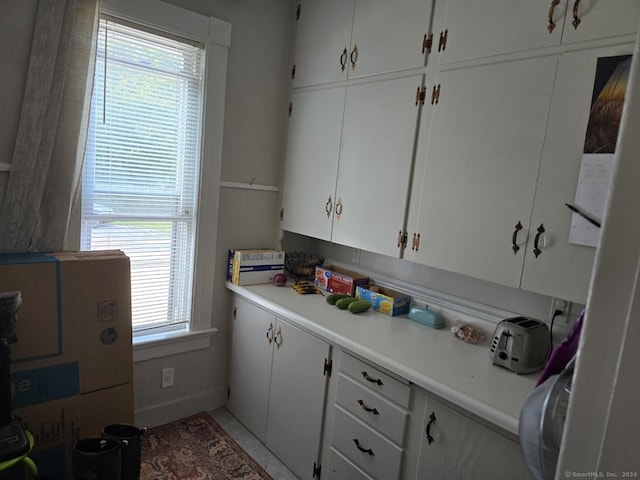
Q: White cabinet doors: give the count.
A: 11